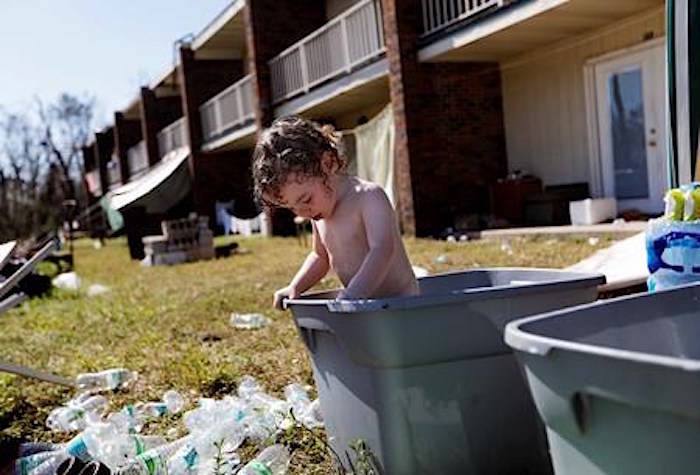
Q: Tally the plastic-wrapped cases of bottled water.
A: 1